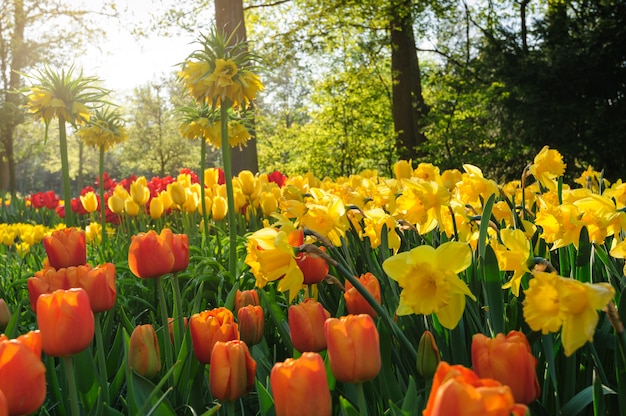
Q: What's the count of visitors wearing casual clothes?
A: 0